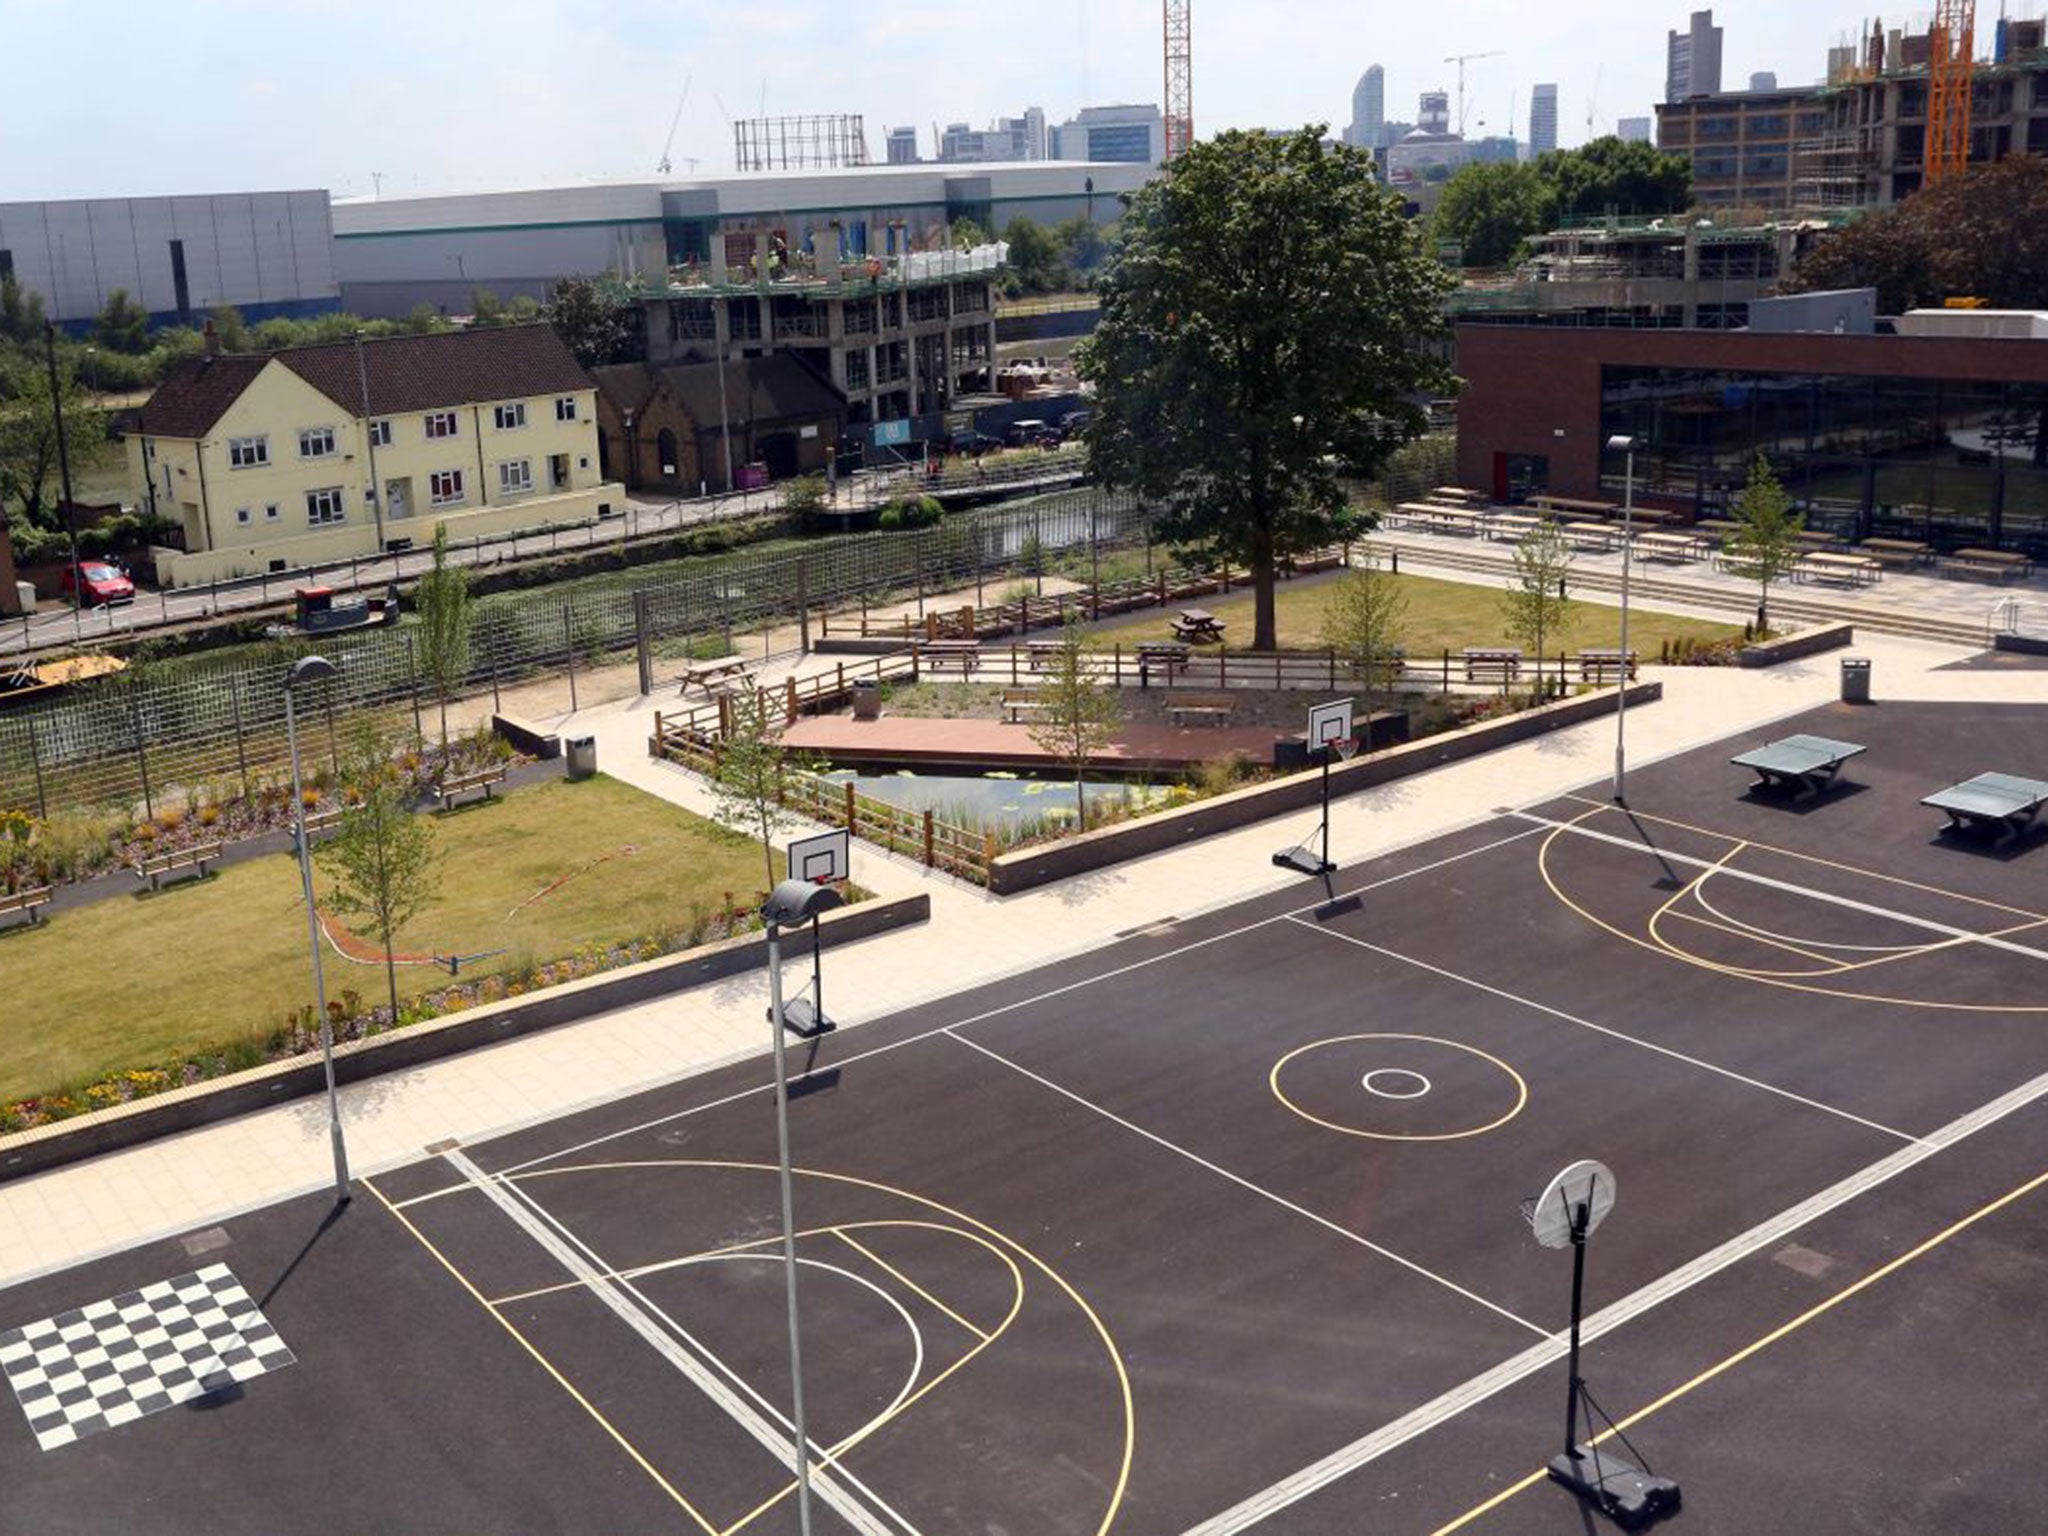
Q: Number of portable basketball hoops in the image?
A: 3